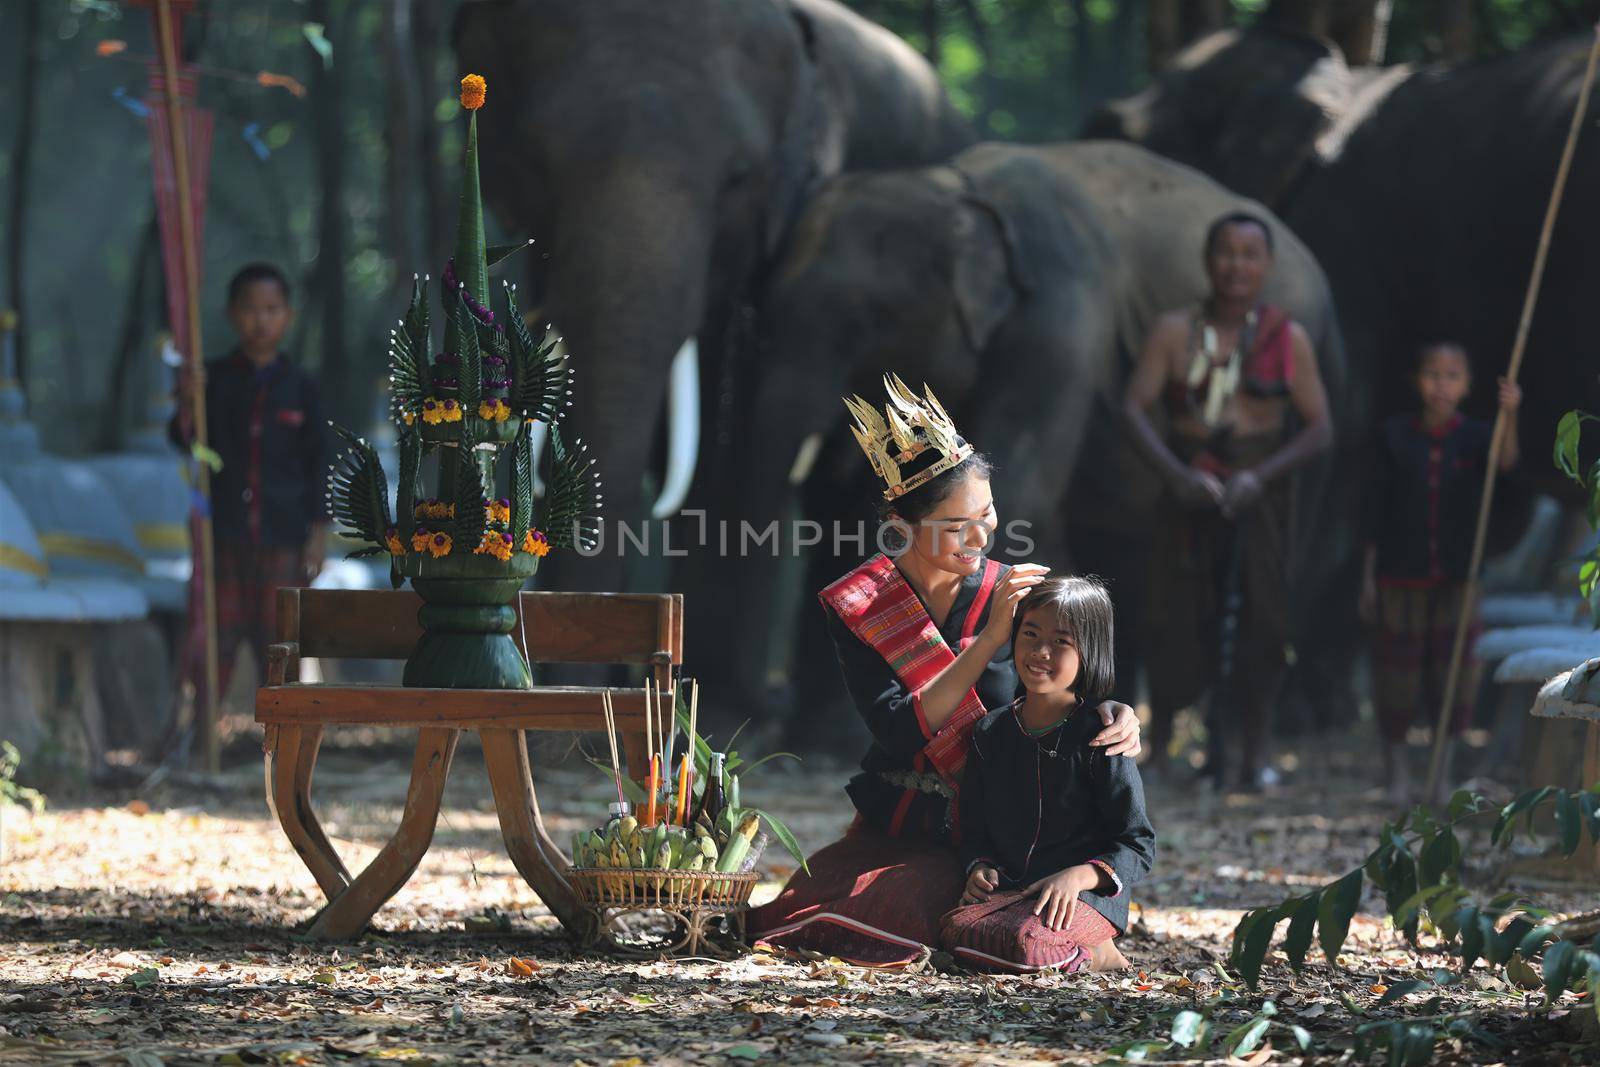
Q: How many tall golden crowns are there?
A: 1